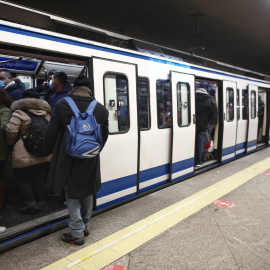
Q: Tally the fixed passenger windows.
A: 4